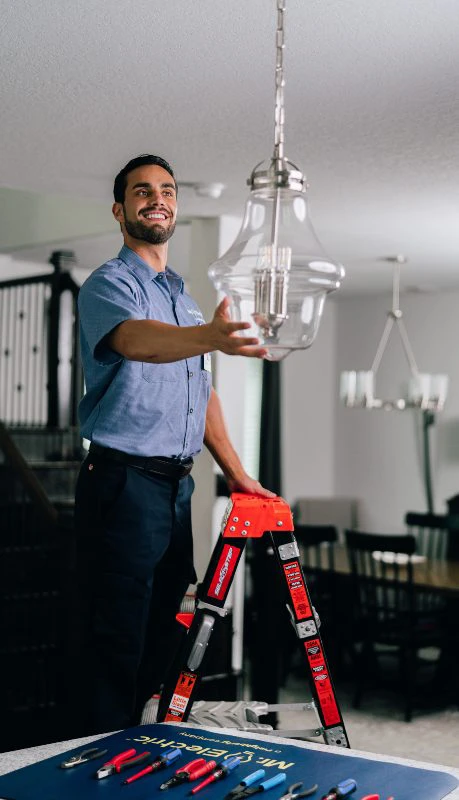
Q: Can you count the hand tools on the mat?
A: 9